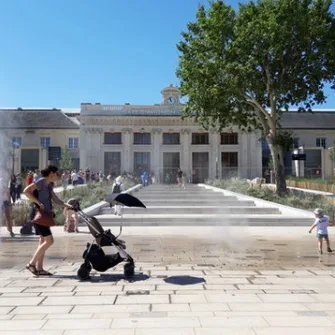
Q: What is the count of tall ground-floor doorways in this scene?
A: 5